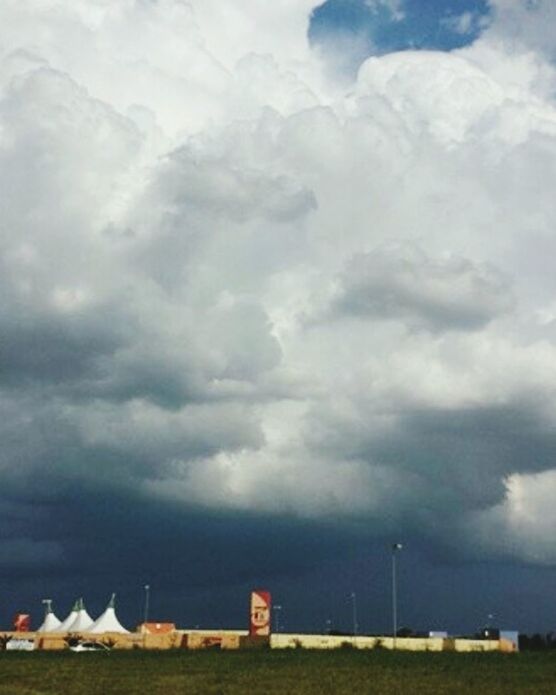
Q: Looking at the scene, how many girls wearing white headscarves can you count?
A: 0